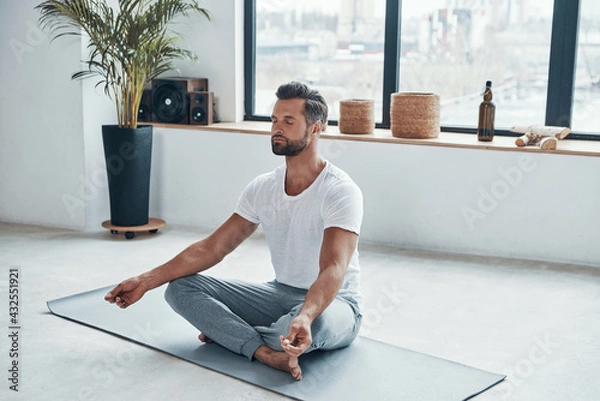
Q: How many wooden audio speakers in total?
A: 3